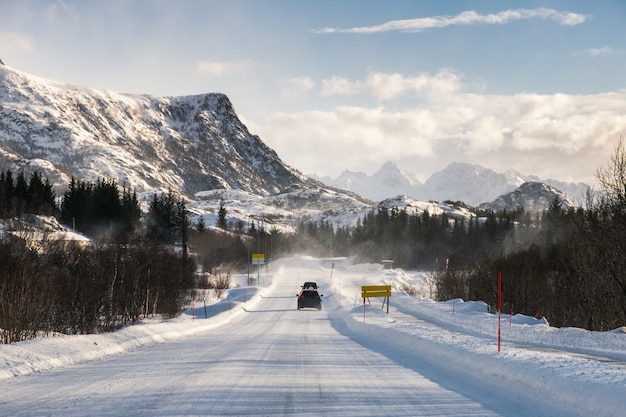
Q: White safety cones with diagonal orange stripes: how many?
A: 0